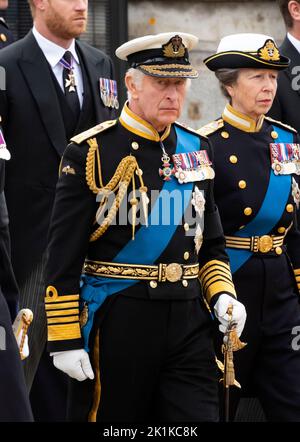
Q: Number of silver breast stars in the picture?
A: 3